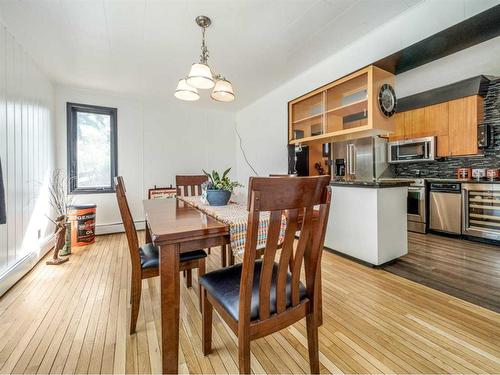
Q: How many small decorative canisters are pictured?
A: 3